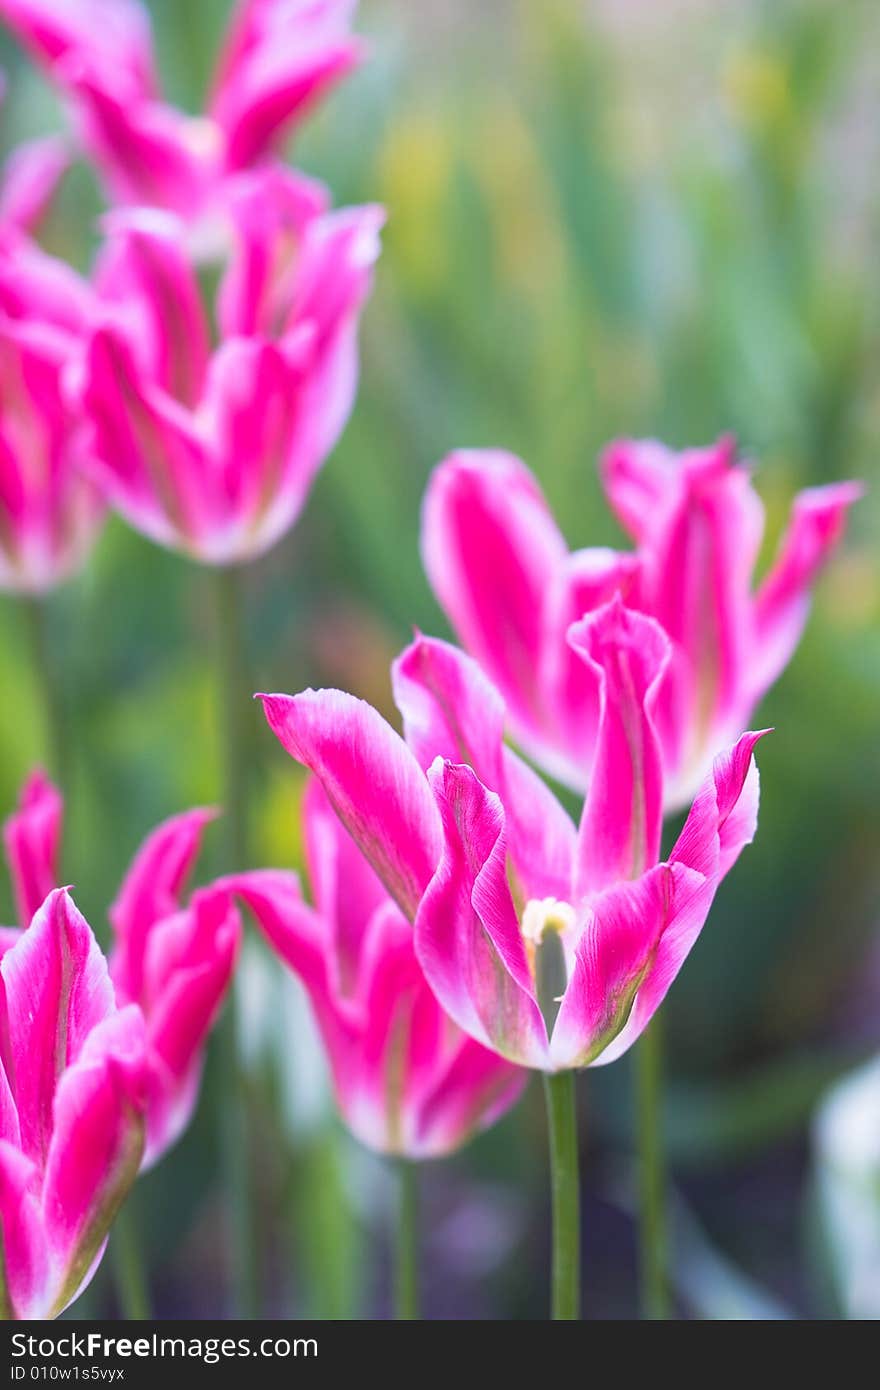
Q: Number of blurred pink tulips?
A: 6